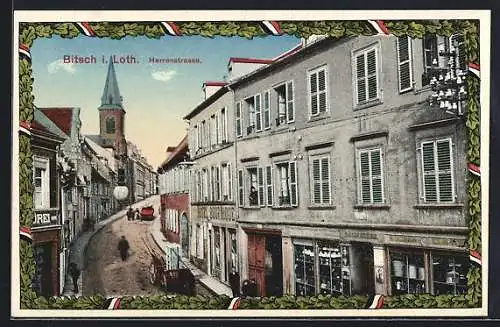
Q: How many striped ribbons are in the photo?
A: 13